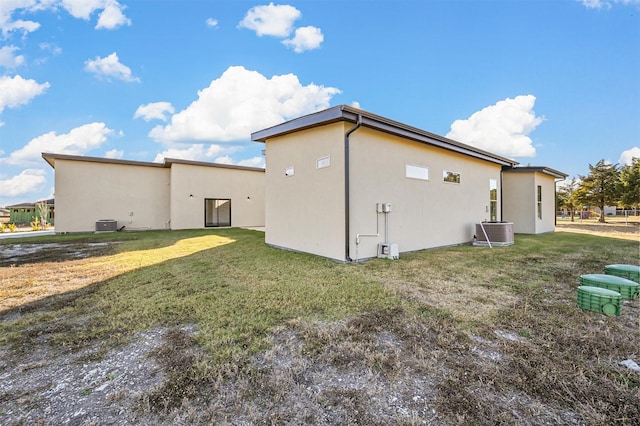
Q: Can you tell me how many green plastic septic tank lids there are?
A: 3